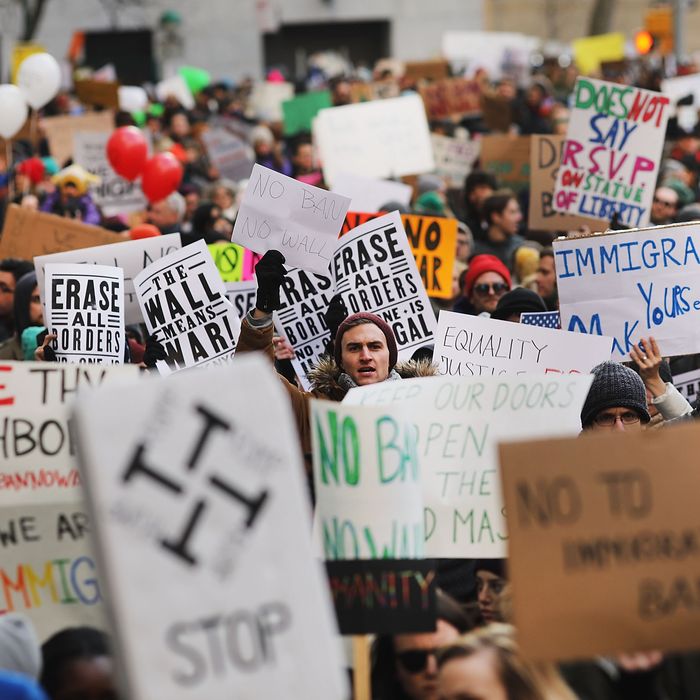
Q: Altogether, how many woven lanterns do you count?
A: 0